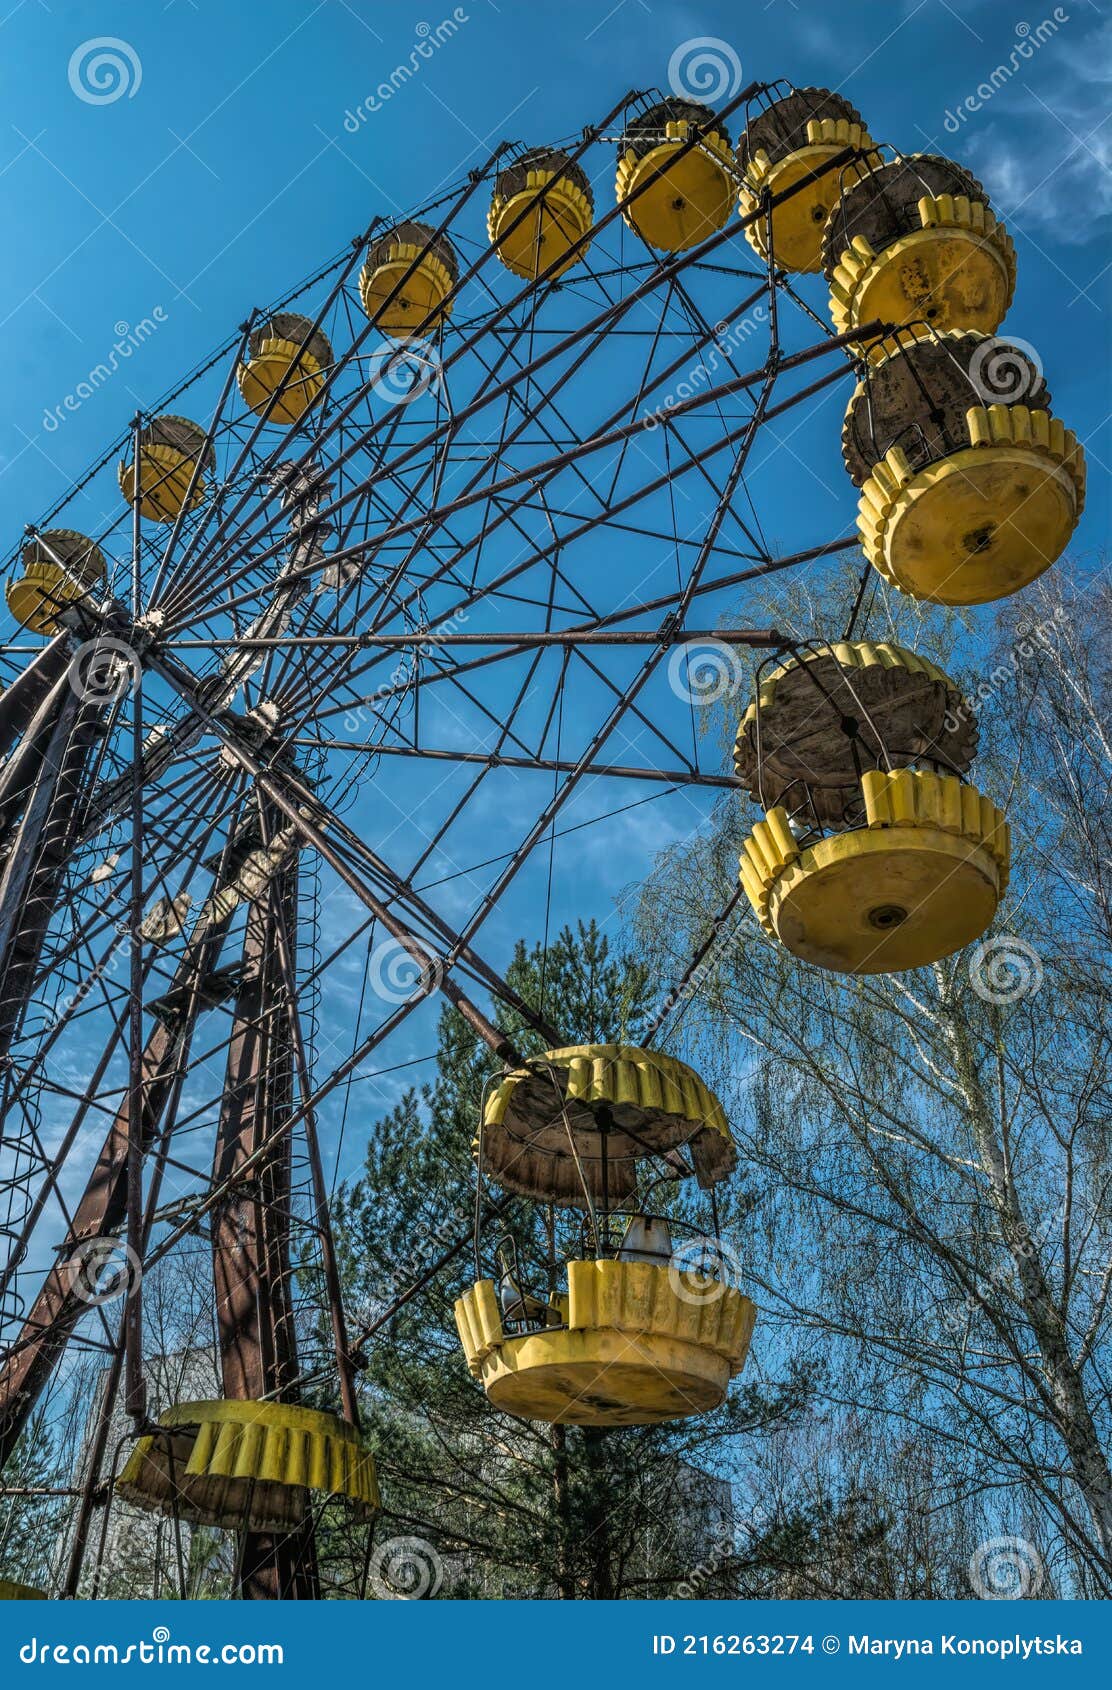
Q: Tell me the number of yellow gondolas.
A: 12